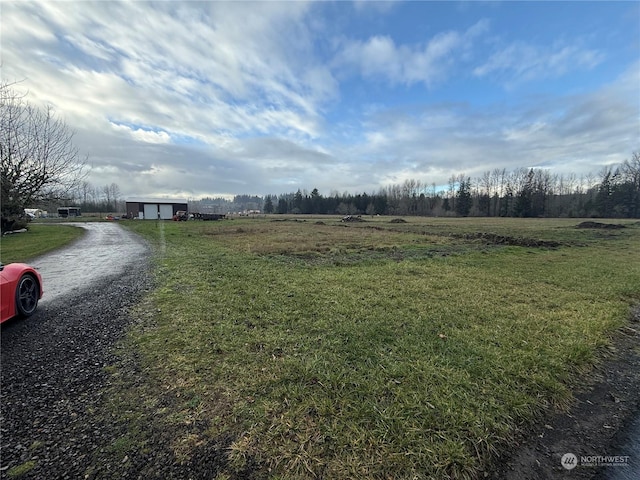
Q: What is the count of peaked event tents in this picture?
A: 0